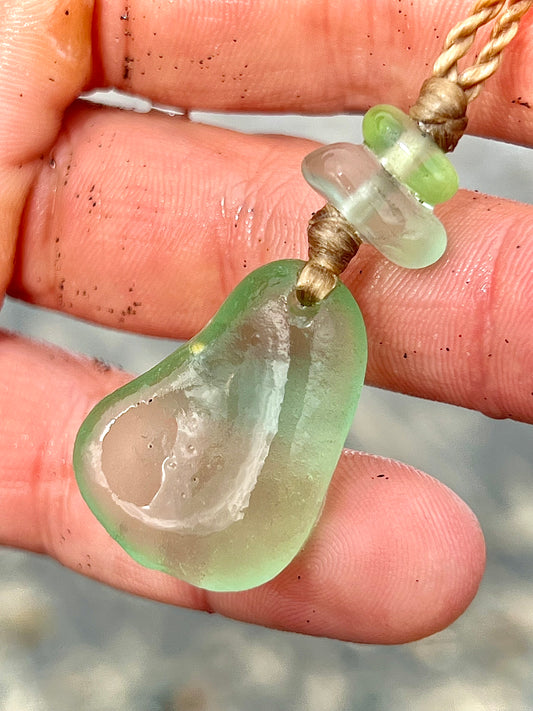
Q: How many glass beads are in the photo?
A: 2